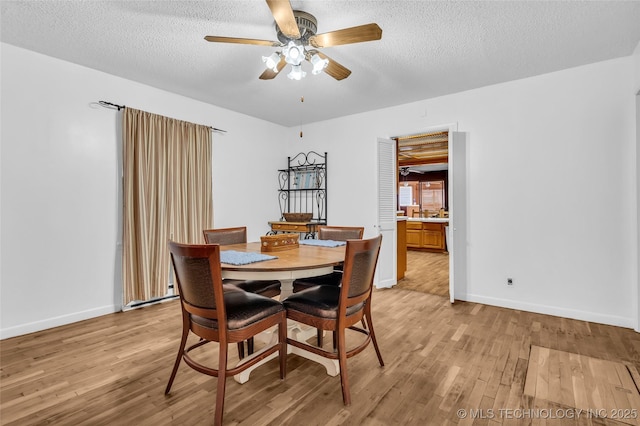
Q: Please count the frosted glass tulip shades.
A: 4